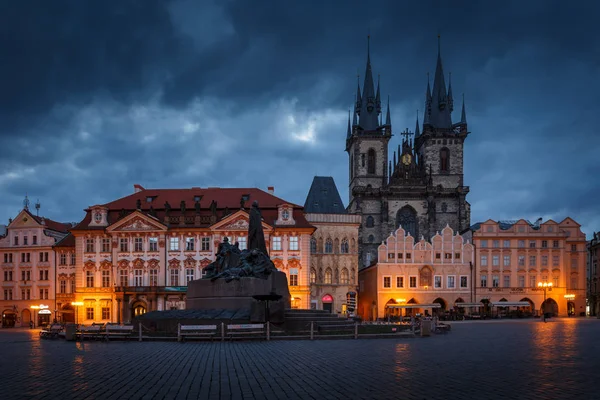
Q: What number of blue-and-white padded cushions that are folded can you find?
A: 0